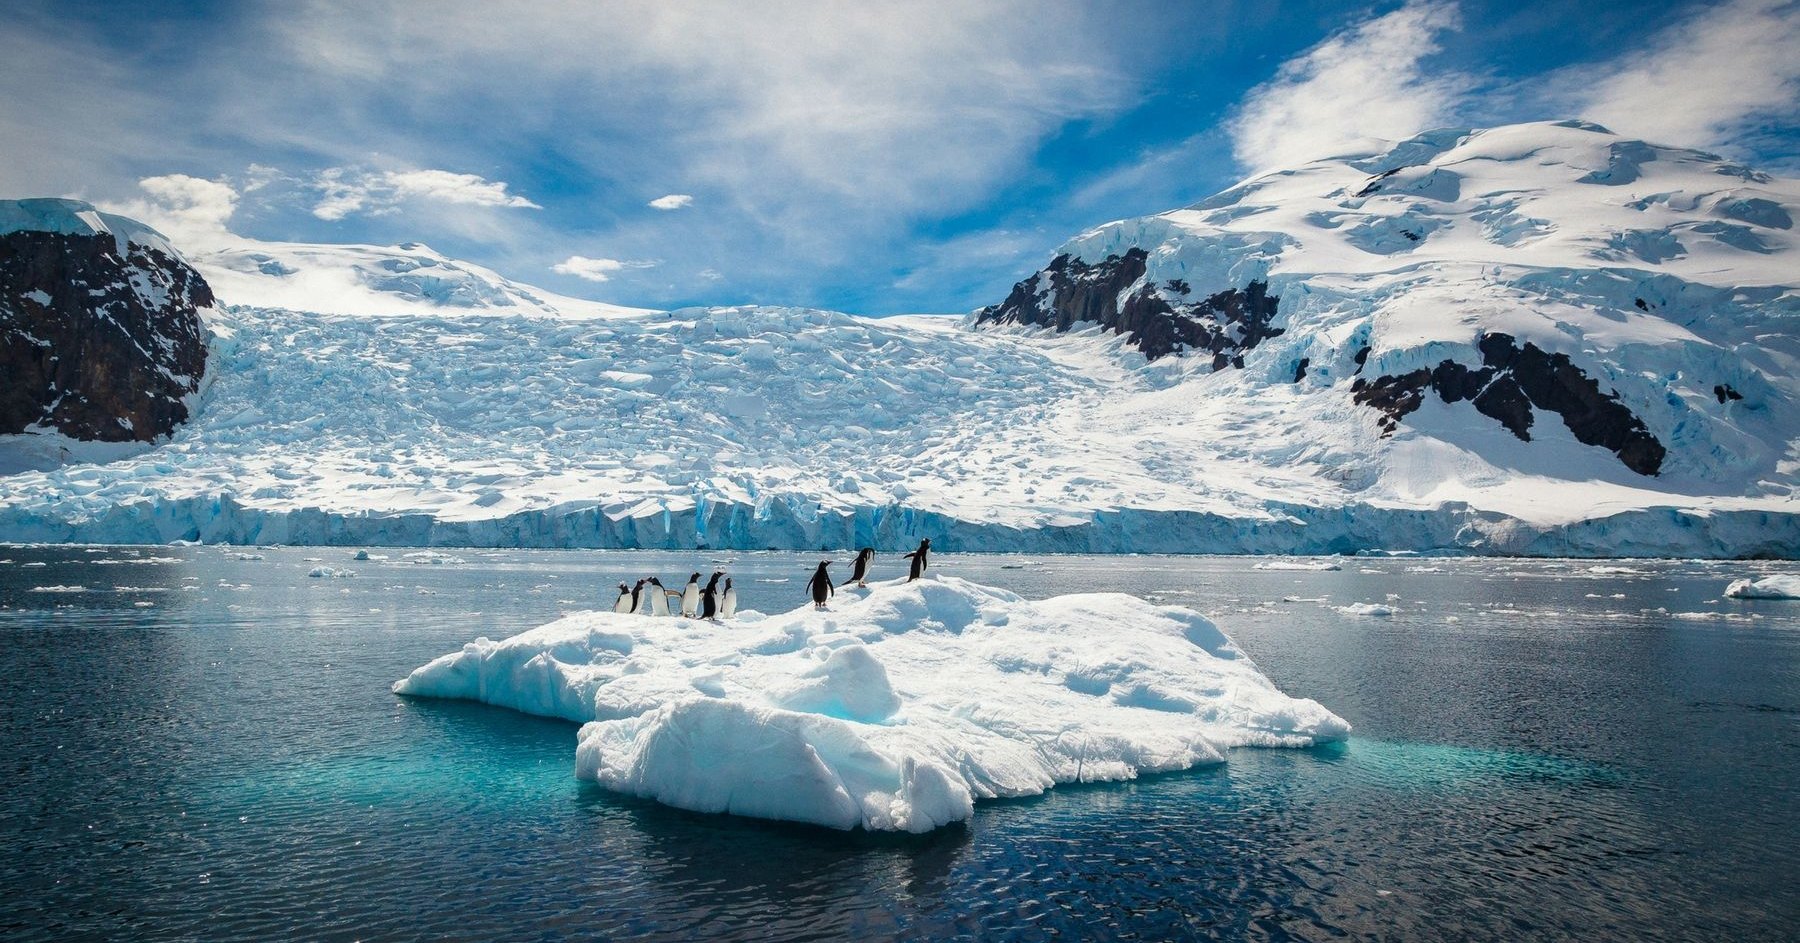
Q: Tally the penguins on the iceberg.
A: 9